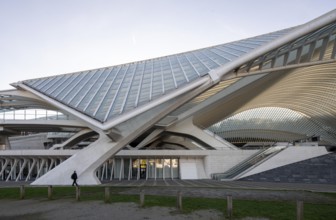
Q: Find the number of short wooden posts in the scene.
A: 8